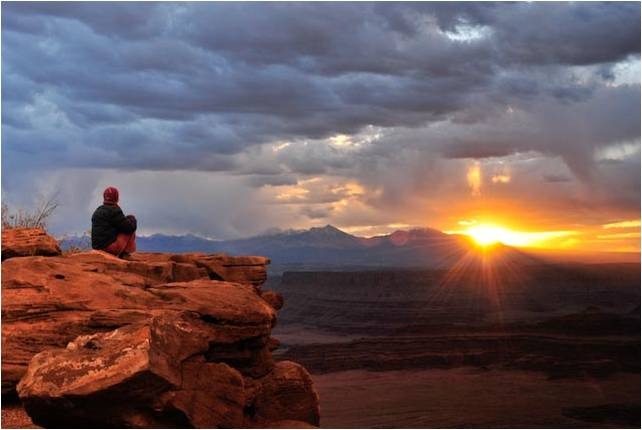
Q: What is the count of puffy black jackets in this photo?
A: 1